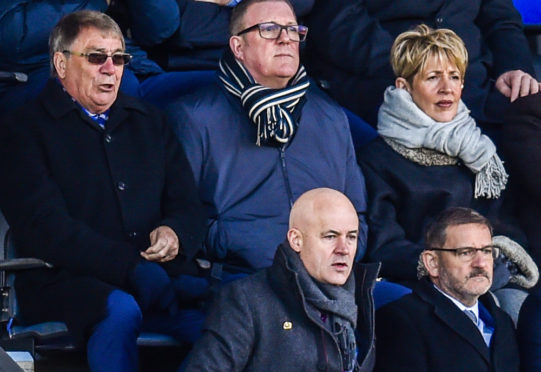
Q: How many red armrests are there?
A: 0